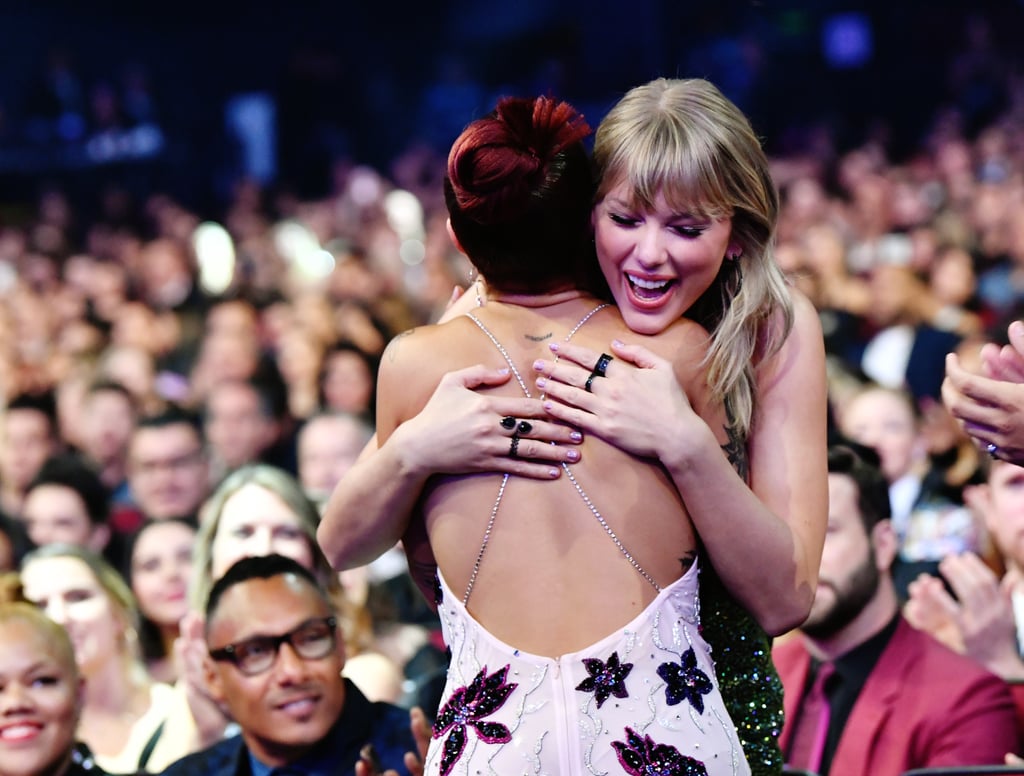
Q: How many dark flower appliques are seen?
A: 4